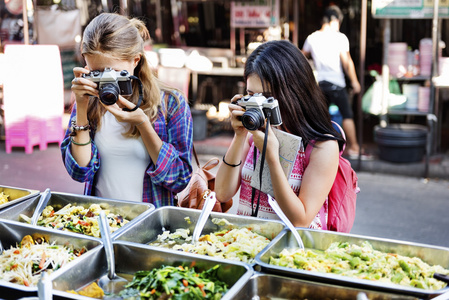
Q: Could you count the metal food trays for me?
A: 7